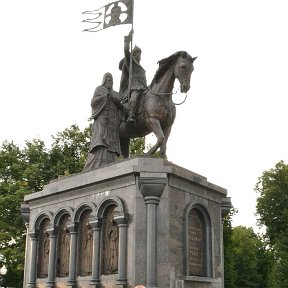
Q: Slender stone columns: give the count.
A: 6